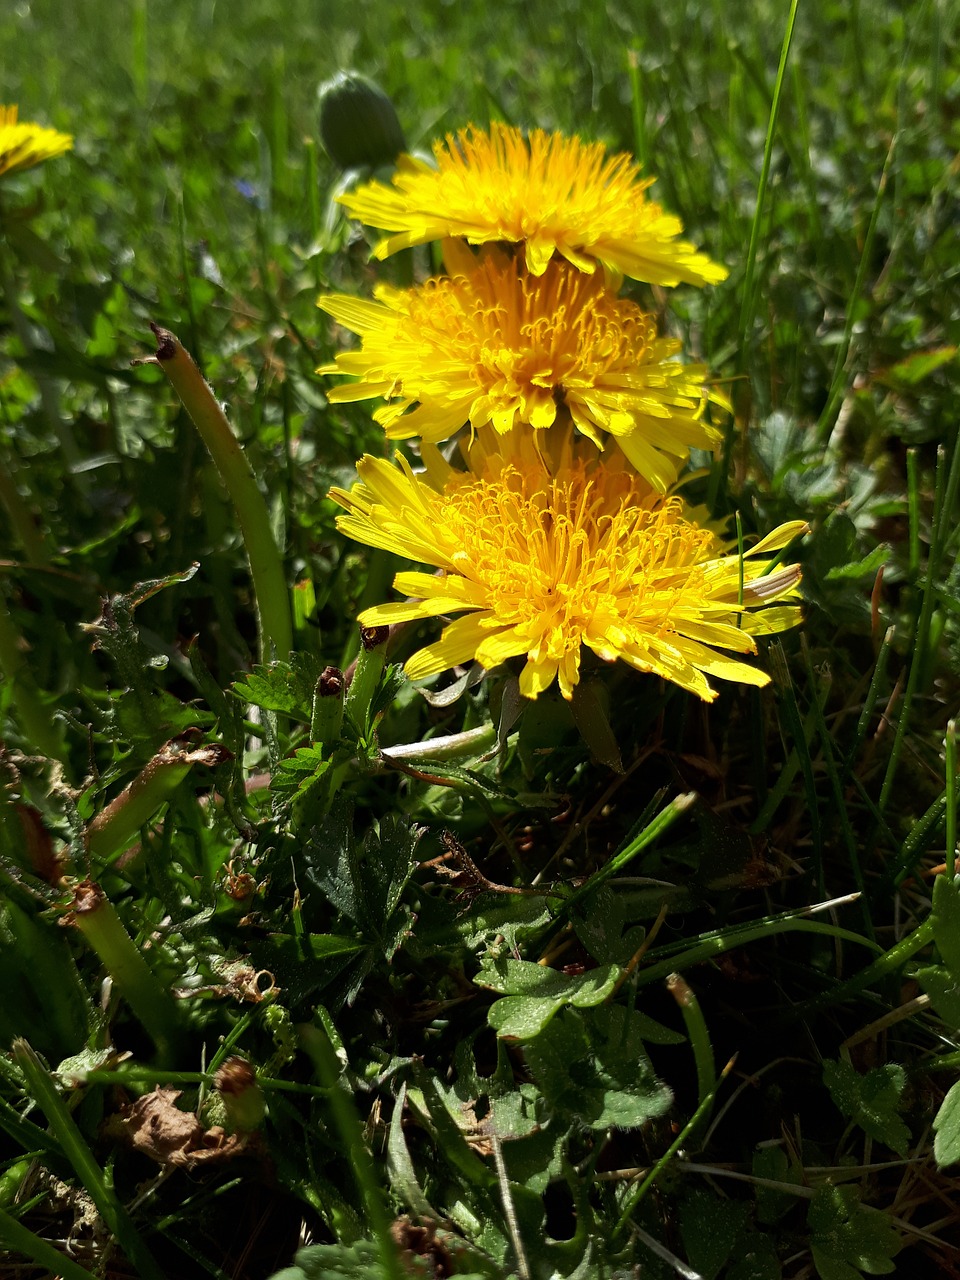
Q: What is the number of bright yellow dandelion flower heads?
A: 4